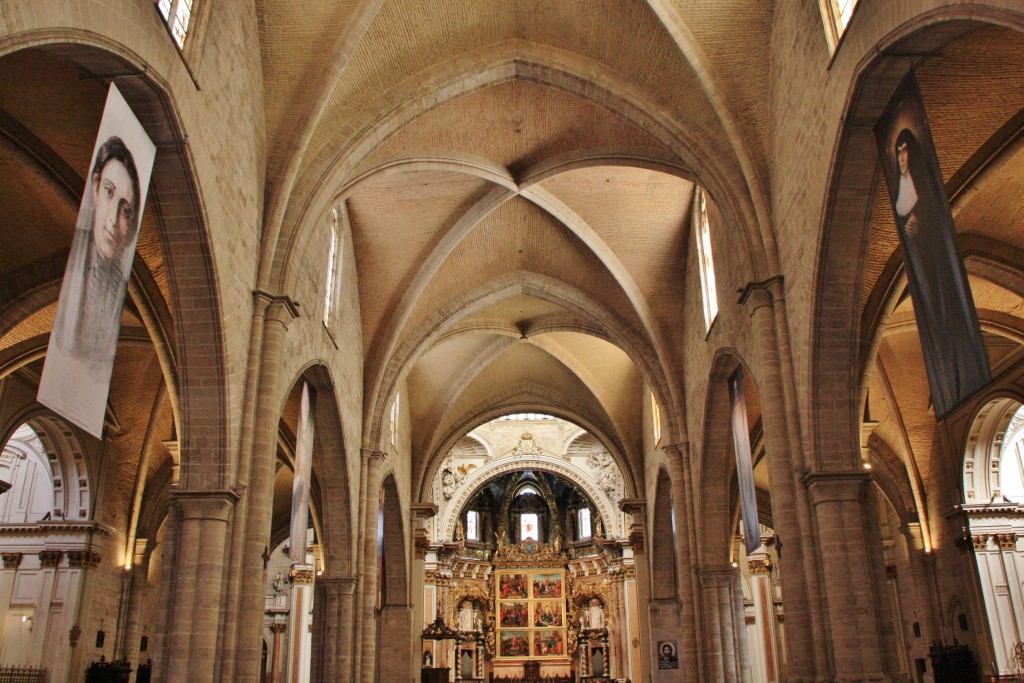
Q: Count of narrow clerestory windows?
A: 6